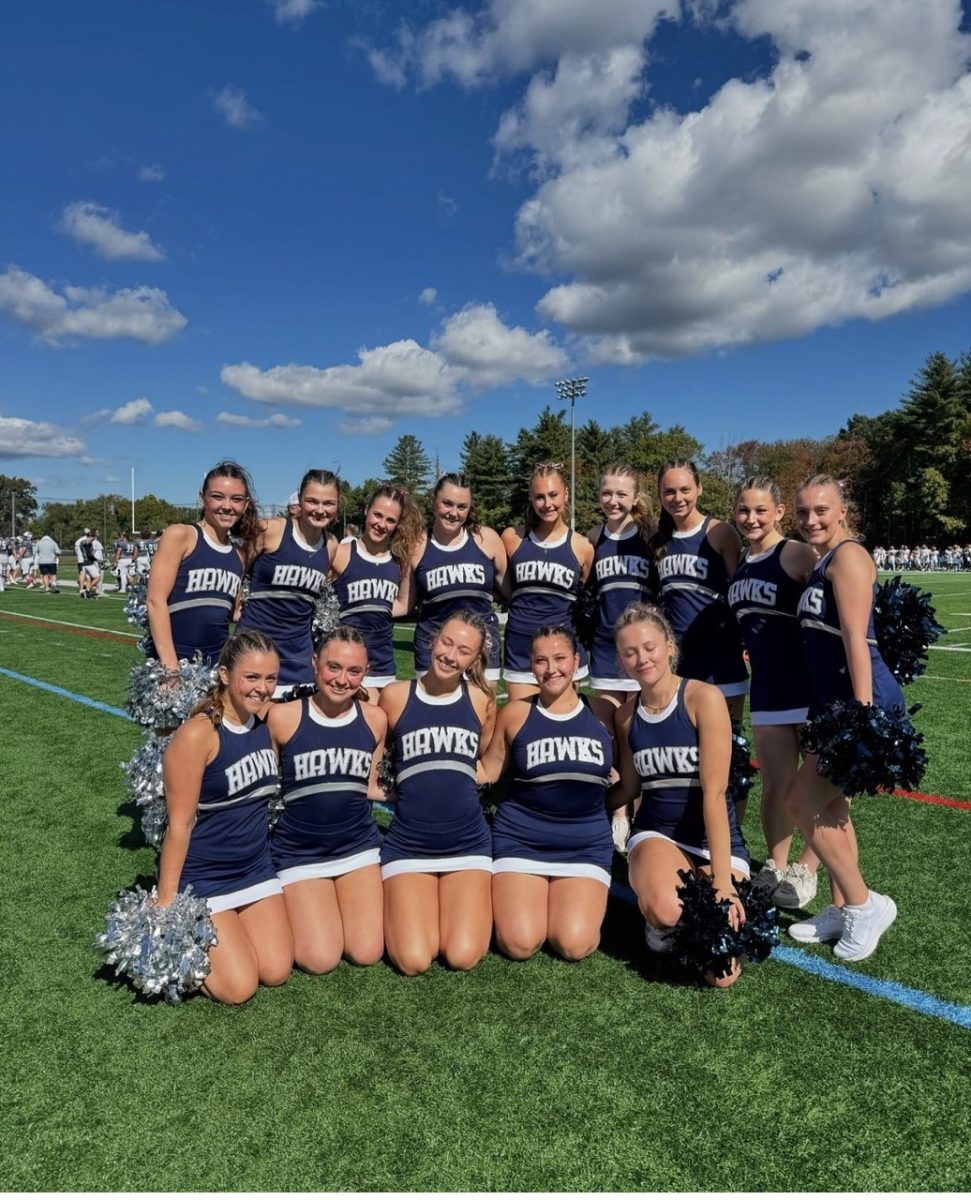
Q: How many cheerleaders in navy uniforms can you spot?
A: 14